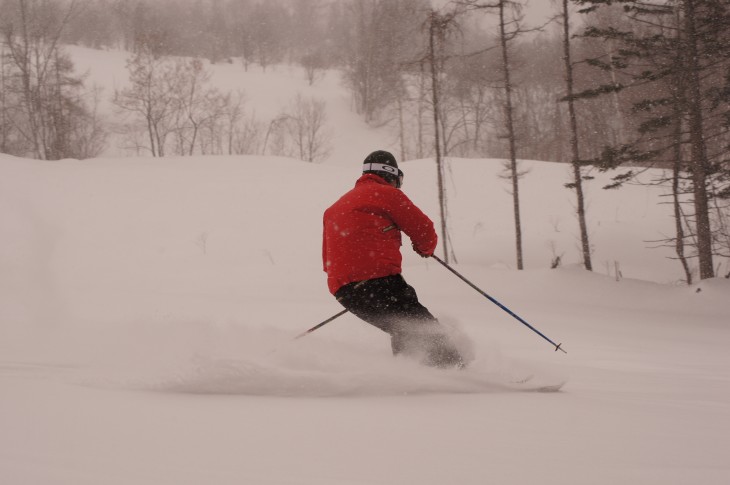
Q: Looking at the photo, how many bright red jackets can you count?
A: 1